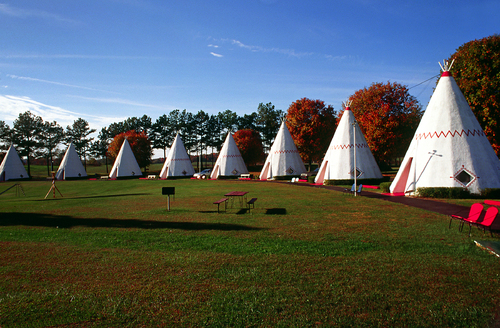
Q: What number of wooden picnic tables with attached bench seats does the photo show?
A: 1